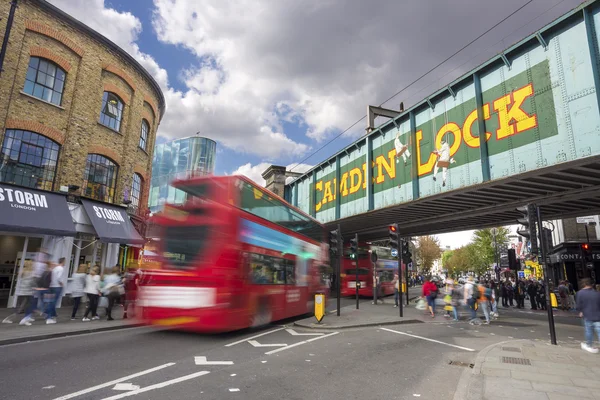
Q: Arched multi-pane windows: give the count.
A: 6